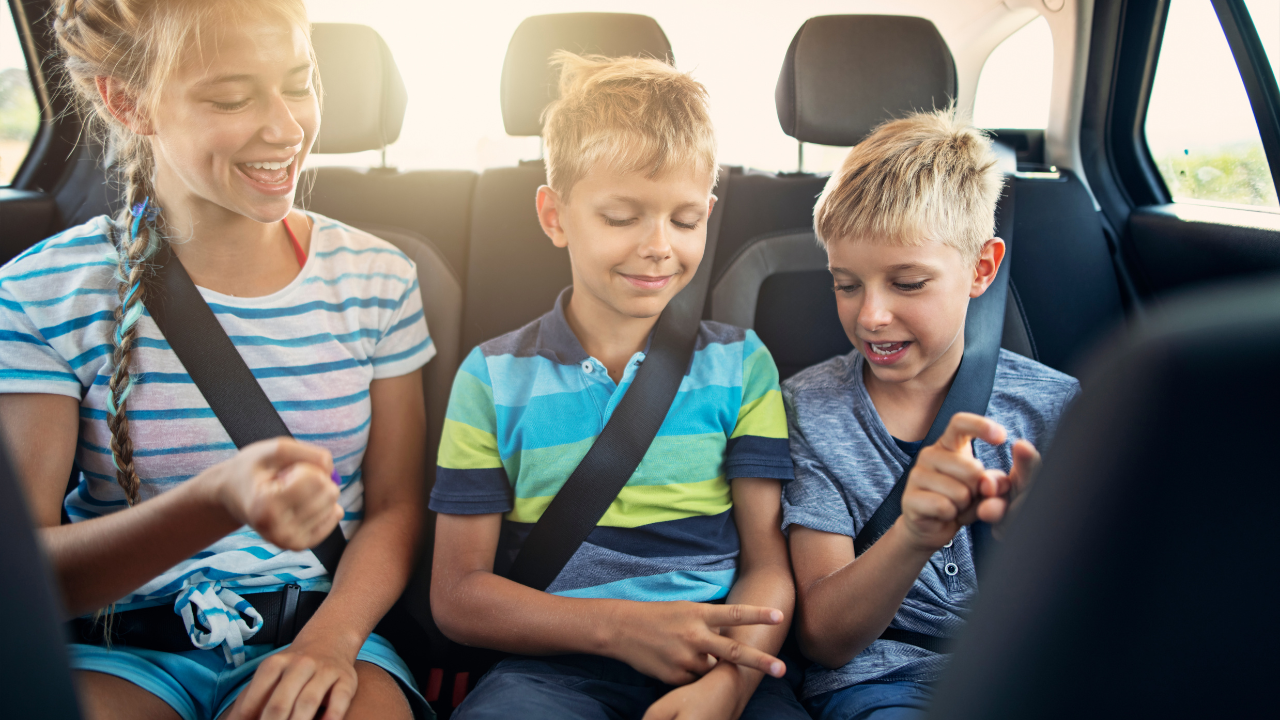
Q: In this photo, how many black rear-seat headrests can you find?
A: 3